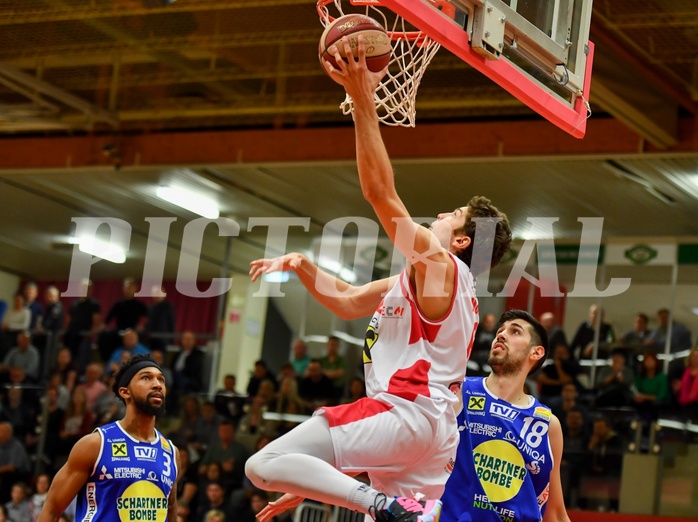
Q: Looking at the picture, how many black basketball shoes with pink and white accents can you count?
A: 1